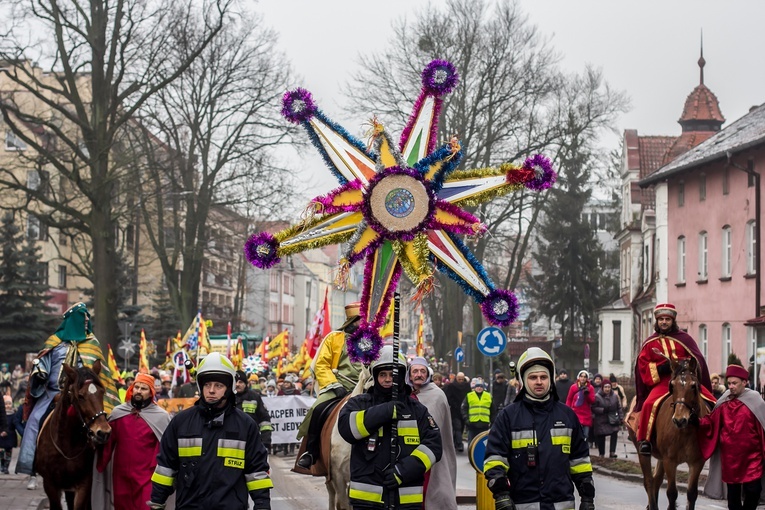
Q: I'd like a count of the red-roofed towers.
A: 1